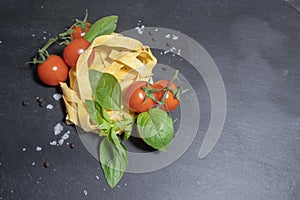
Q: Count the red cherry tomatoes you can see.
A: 5